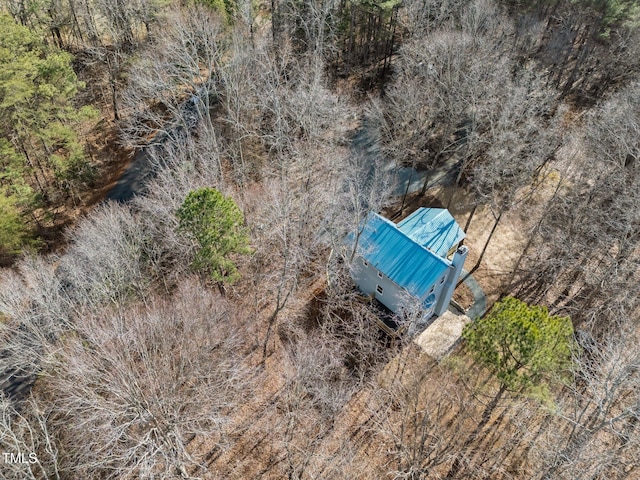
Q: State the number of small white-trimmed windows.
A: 5